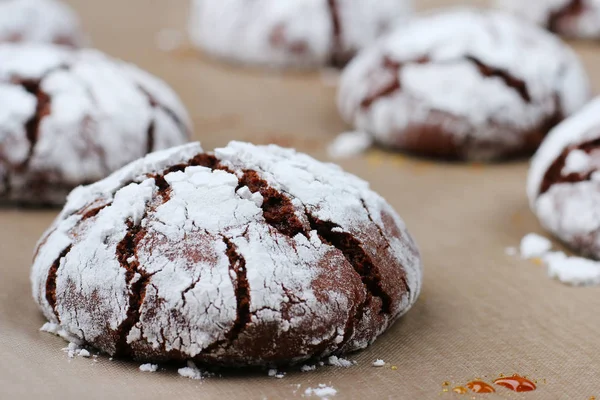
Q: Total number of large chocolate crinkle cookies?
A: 7